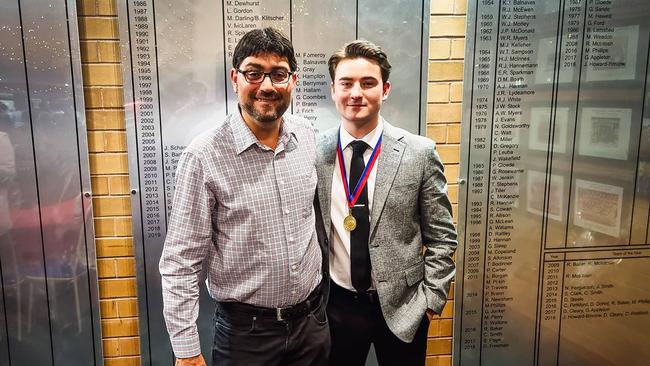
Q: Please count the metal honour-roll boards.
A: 3